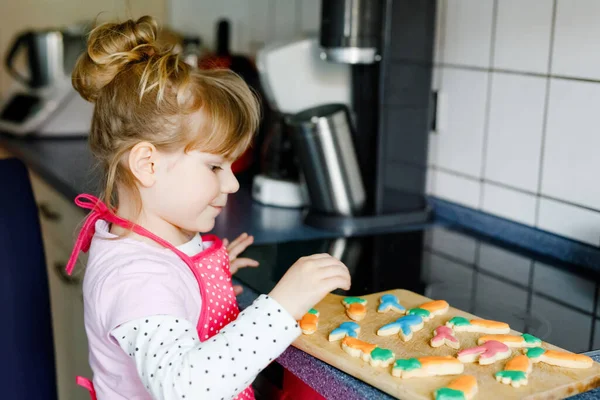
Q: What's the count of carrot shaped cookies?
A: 10